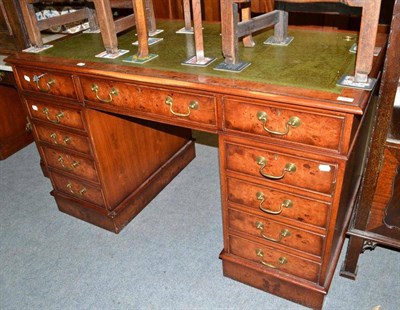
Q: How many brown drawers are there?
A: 11